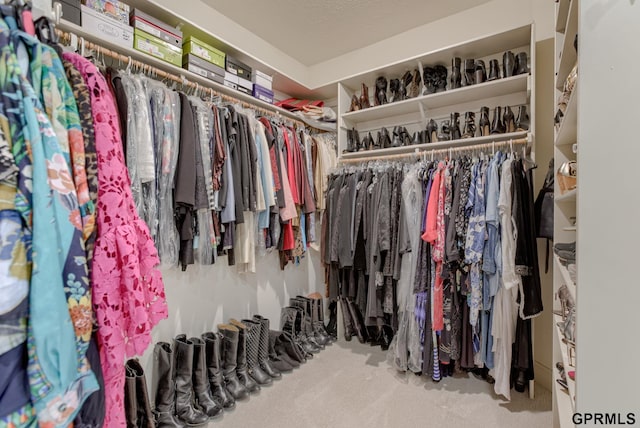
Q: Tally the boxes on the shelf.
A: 11